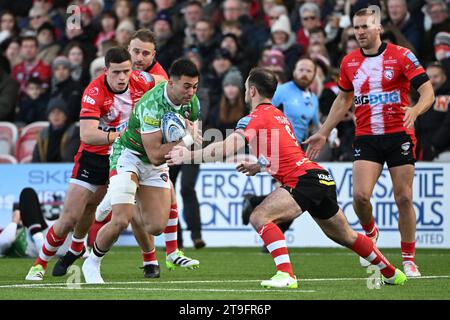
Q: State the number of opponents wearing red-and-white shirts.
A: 4